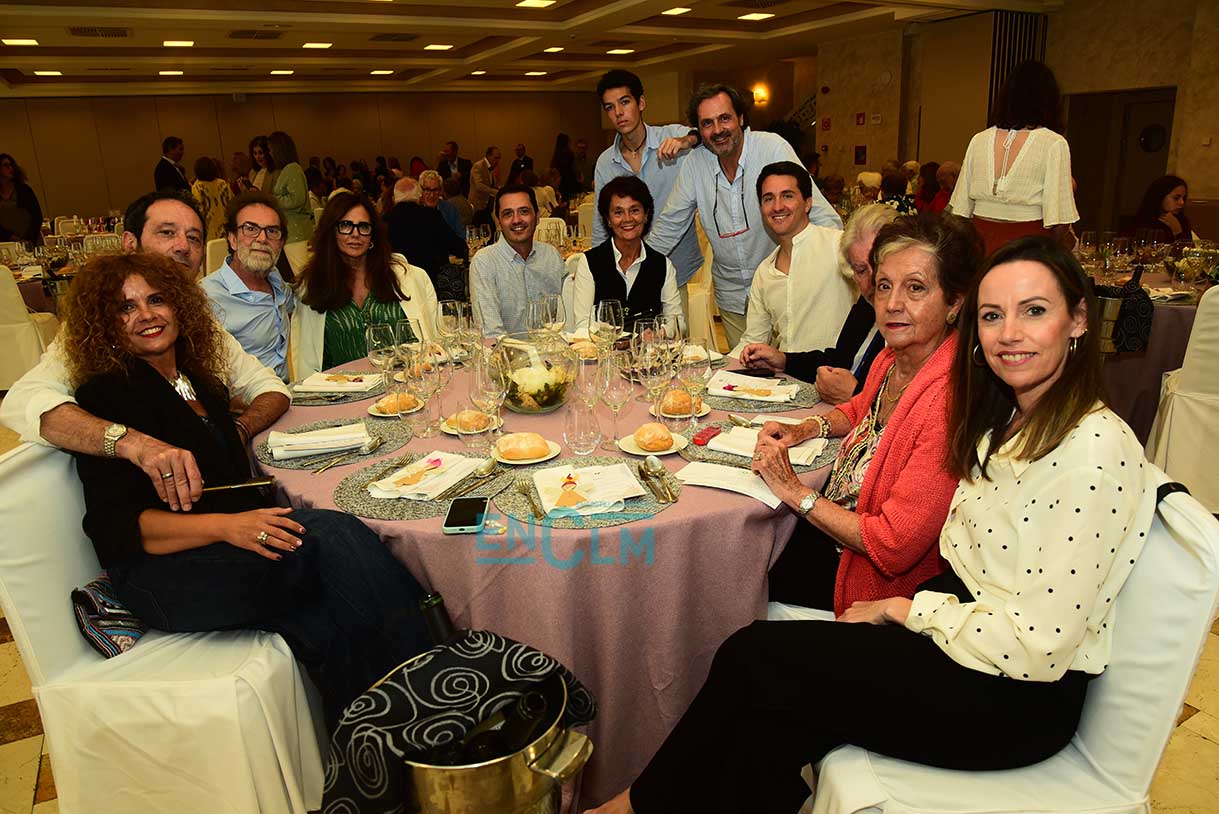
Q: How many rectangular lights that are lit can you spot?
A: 15